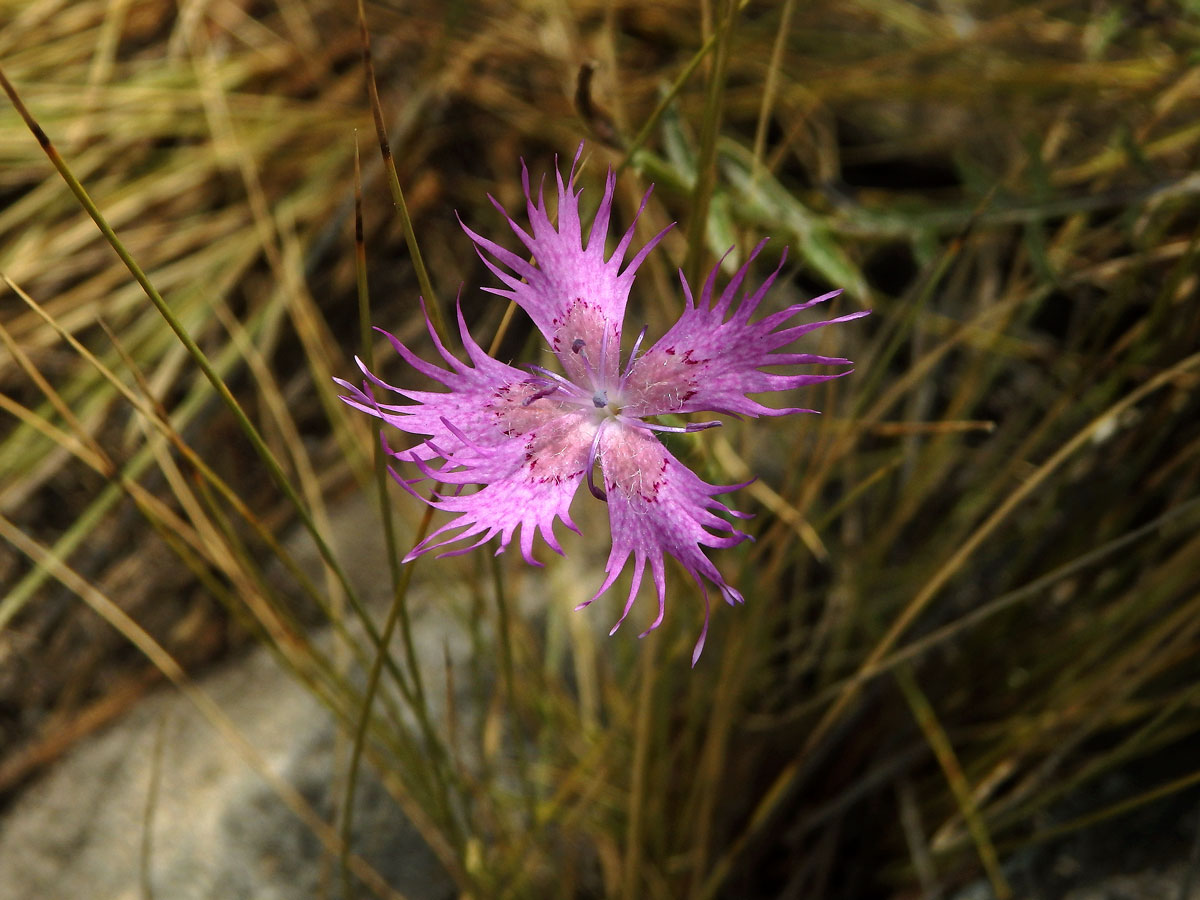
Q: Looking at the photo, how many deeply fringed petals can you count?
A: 5